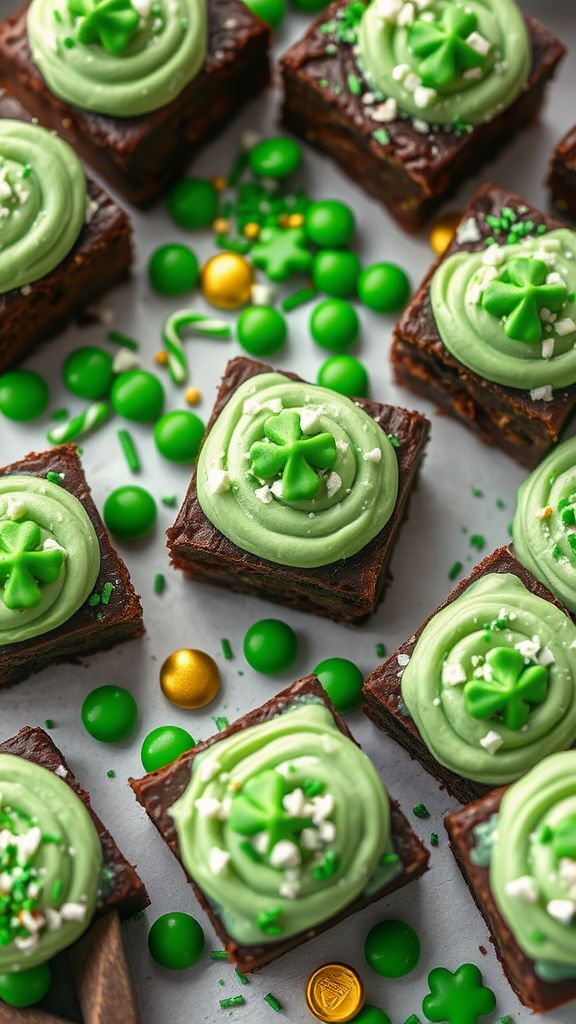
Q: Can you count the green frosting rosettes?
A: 11